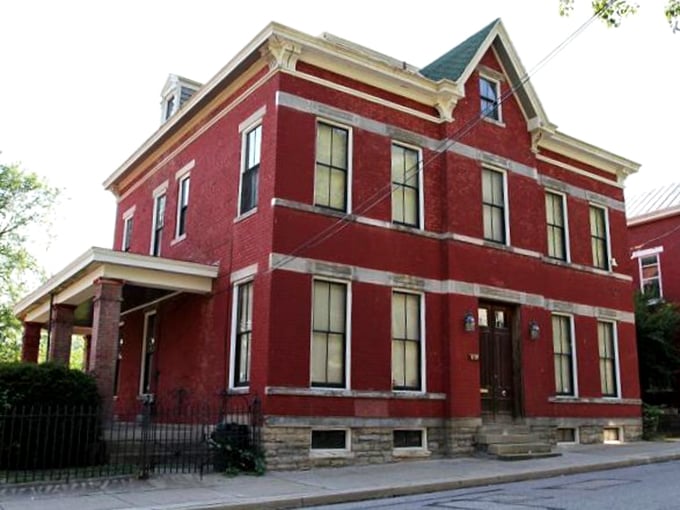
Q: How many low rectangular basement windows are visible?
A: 4